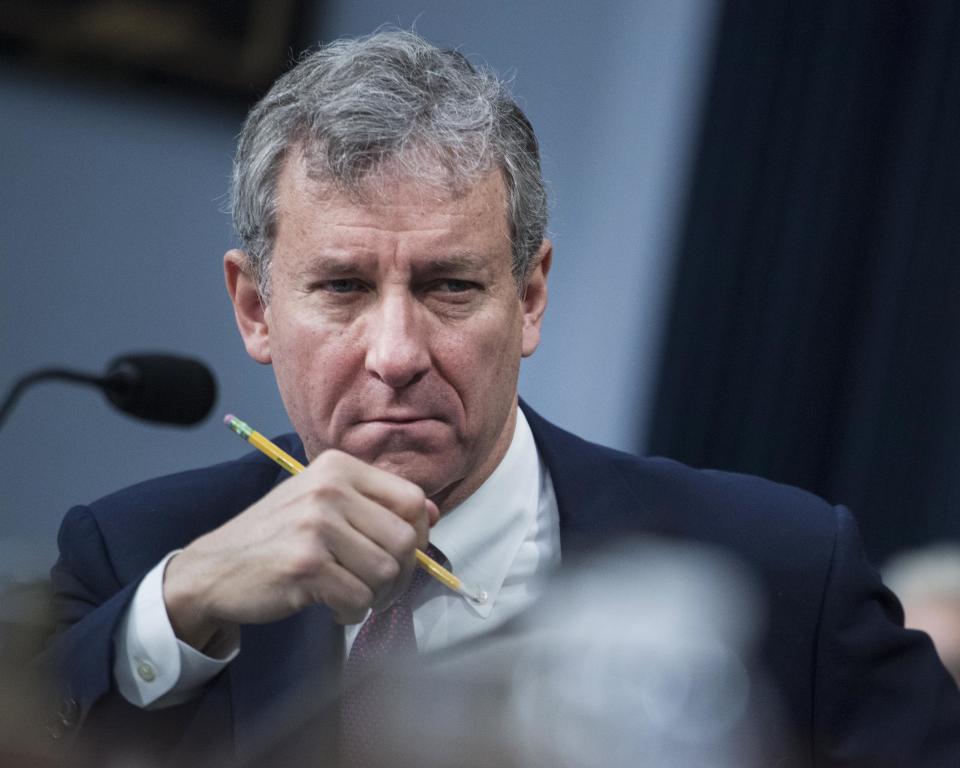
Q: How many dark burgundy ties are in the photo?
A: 1